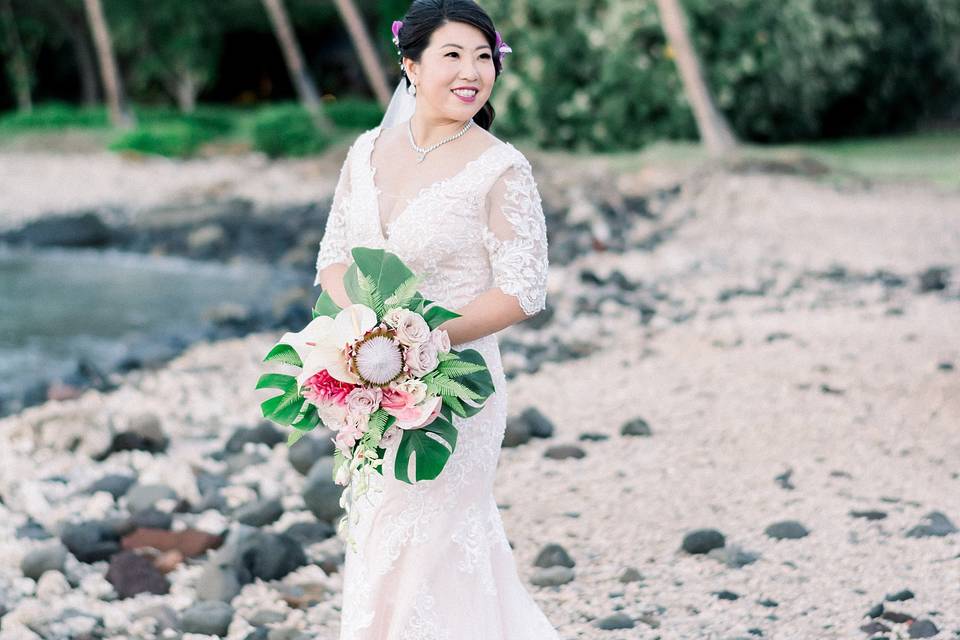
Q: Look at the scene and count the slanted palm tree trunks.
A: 4